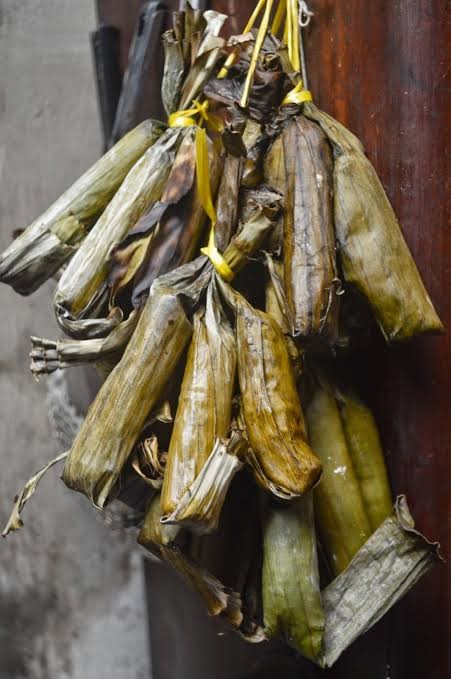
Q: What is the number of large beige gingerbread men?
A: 0